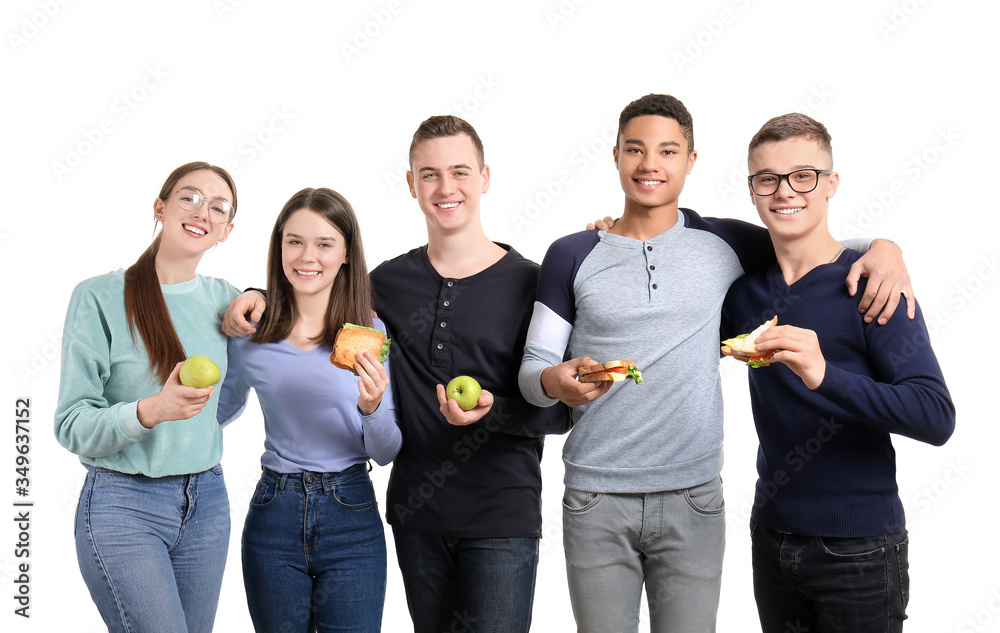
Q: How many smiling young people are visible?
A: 5